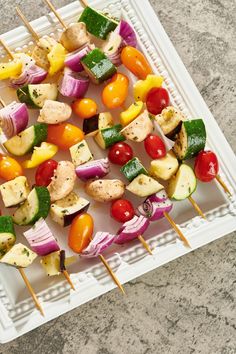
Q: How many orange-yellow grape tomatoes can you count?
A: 6